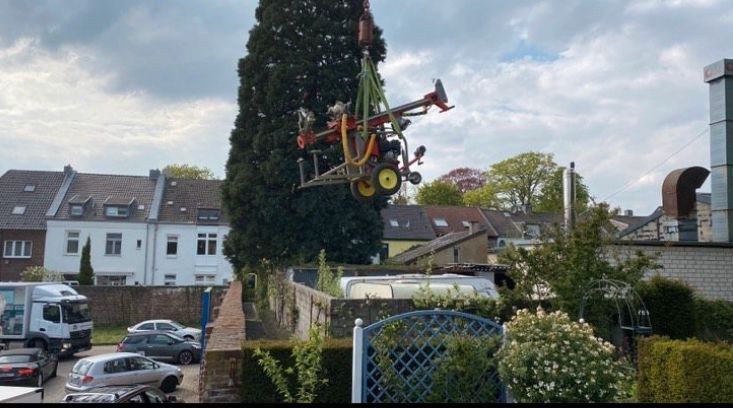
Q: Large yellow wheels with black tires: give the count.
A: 2